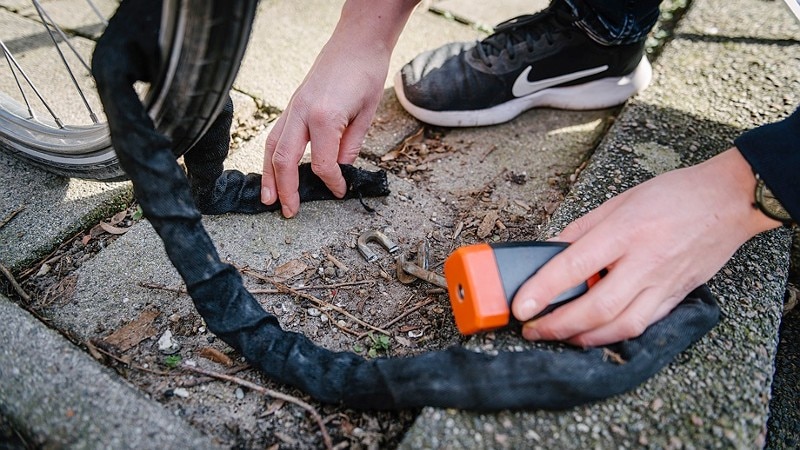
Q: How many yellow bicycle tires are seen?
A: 0